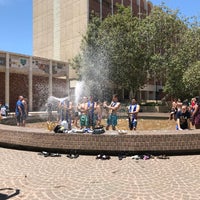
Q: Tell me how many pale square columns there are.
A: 4